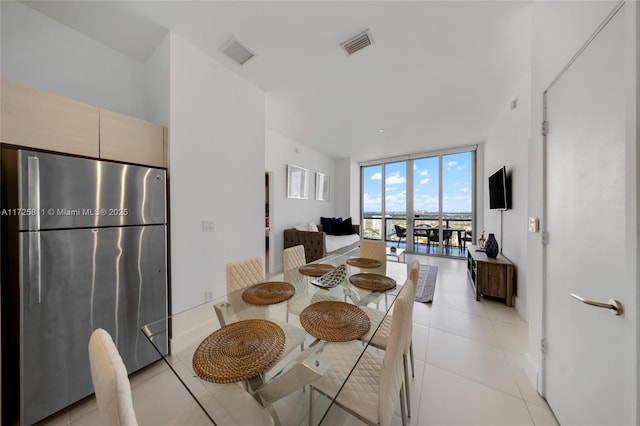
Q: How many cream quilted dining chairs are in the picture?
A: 6